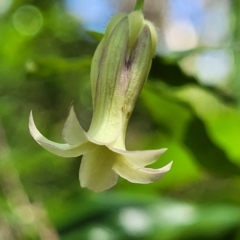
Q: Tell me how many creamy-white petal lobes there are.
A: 5